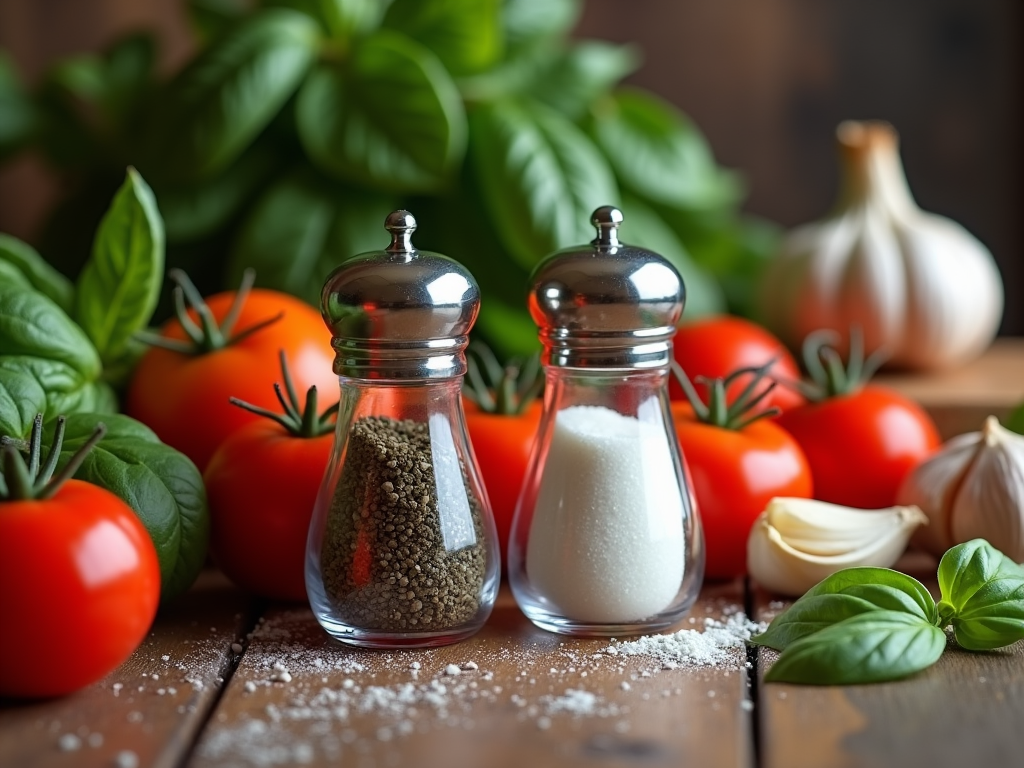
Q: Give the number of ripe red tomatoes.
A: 7